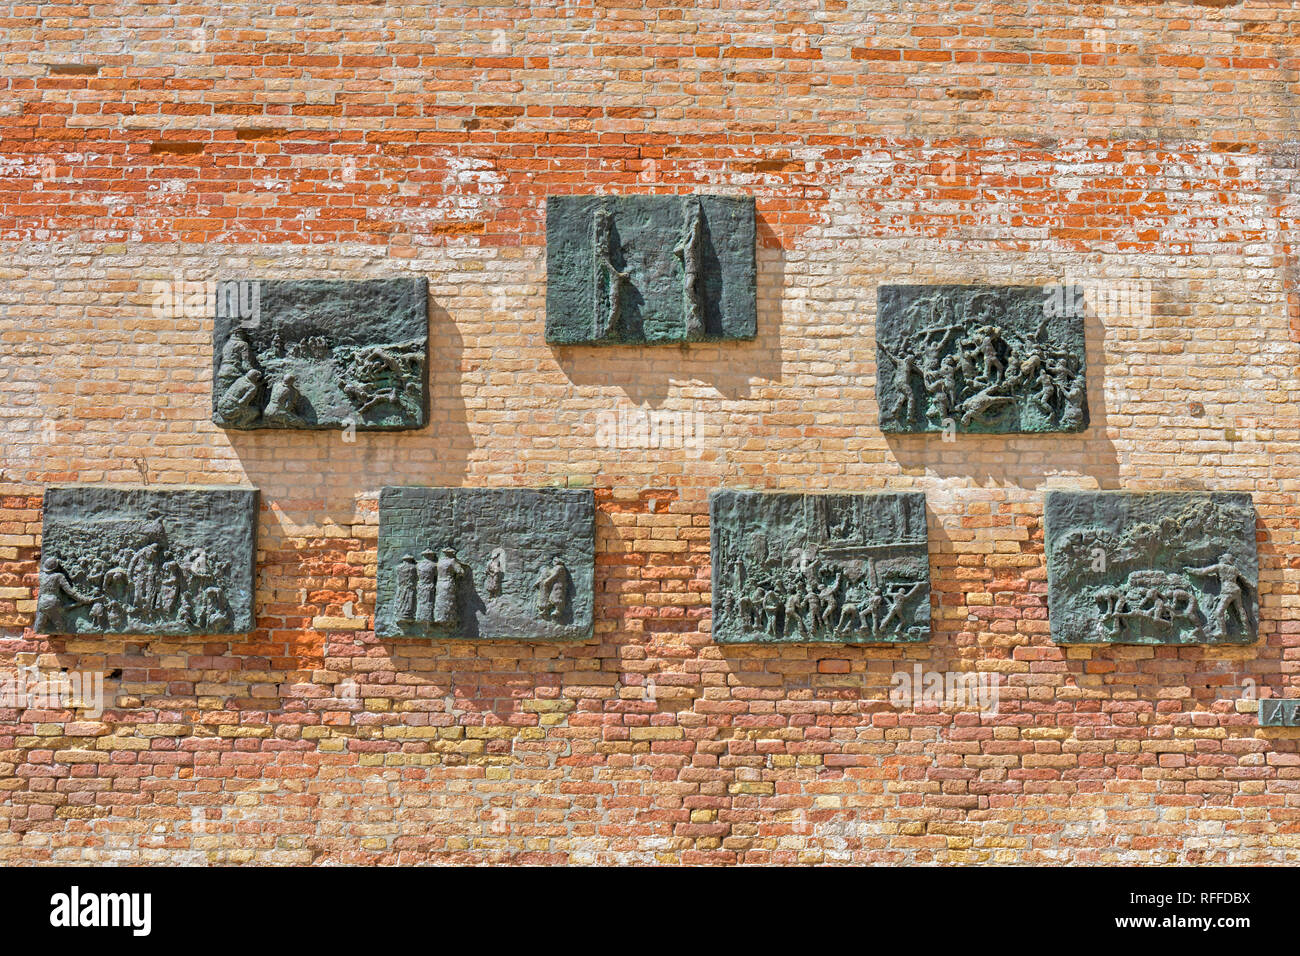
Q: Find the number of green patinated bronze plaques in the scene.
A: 7